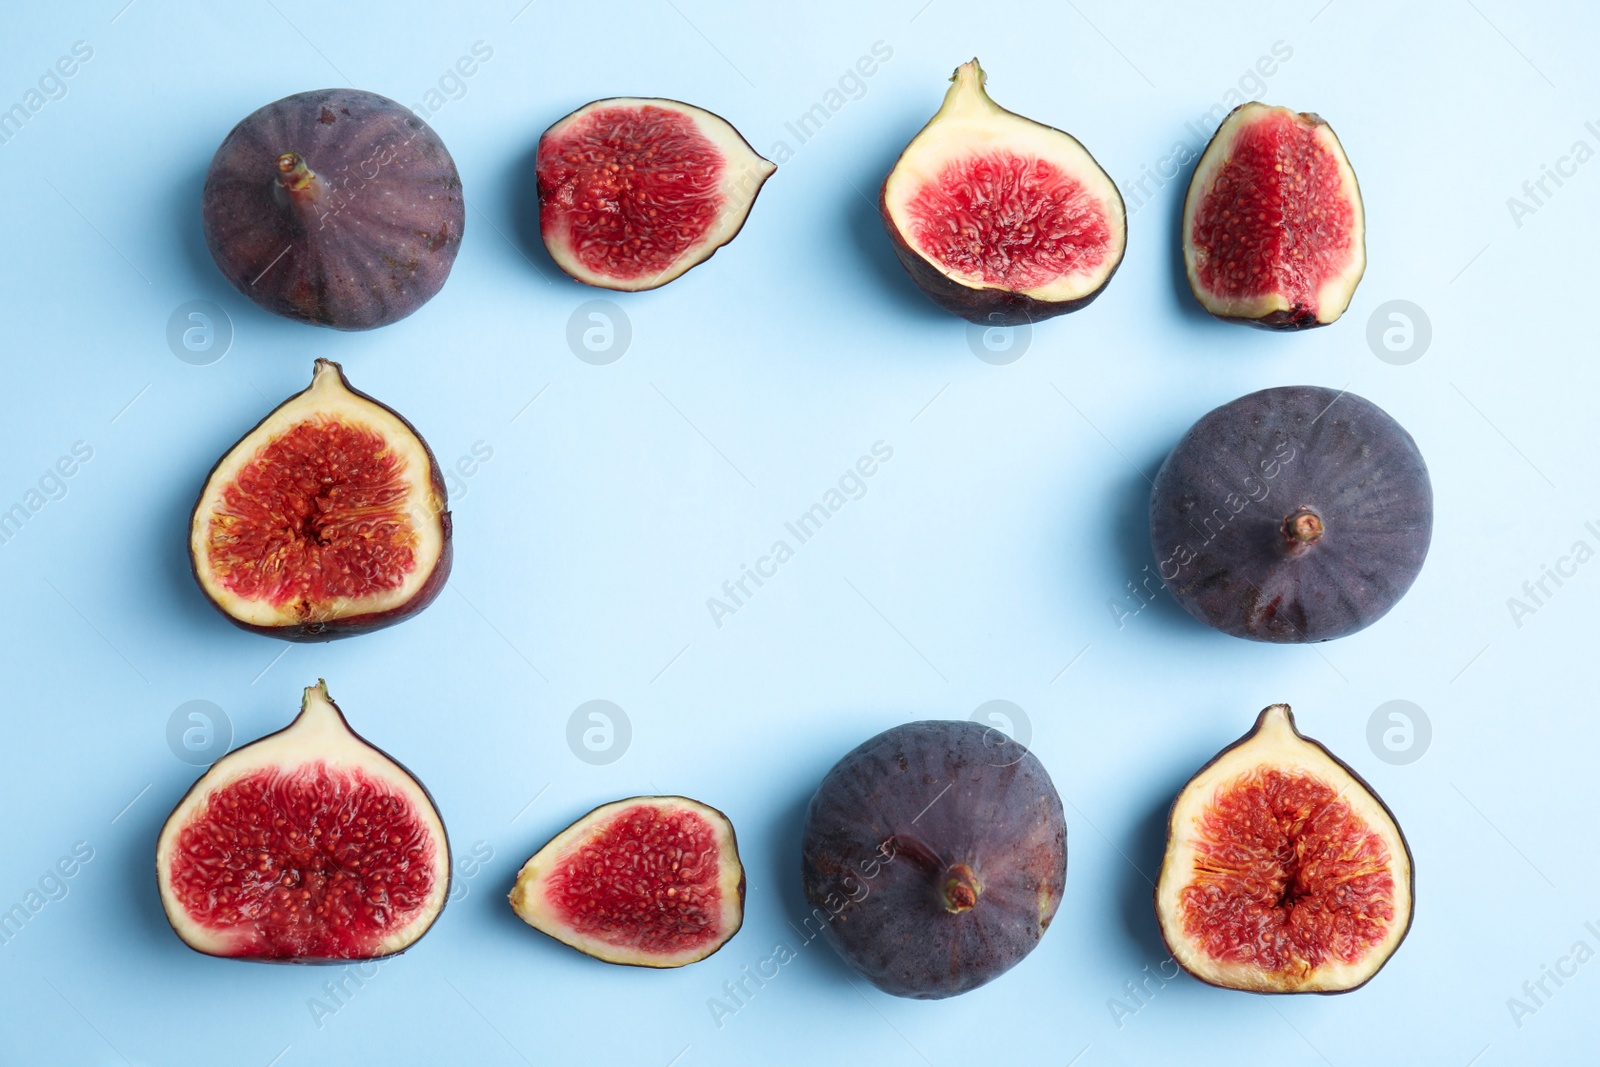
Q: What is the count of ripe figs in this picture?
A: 10